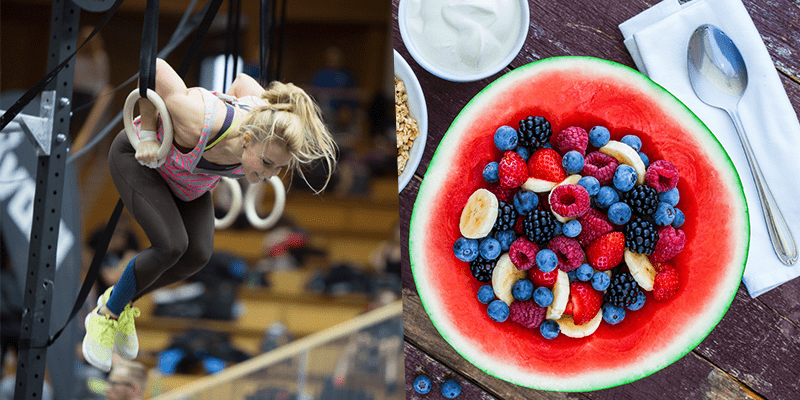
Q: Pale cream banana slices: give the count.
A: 8